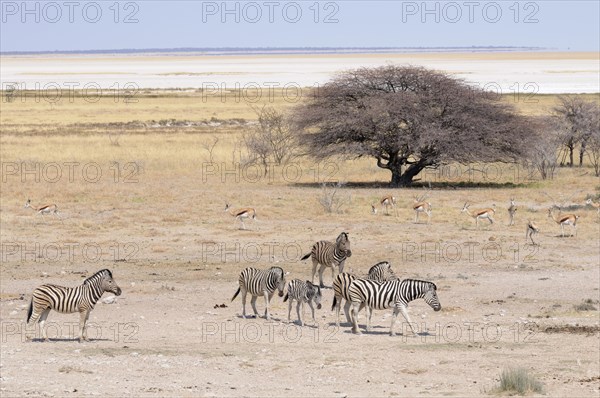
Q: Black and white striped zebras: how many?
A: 6